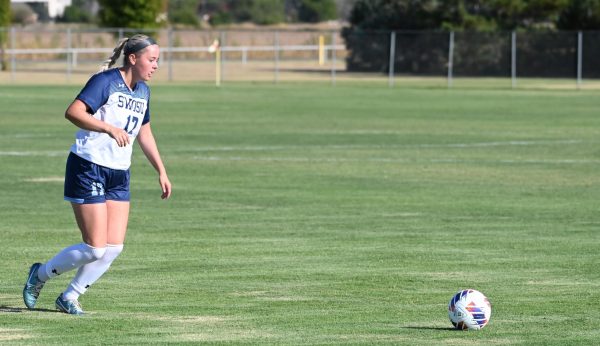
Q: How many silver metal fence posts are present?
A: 11